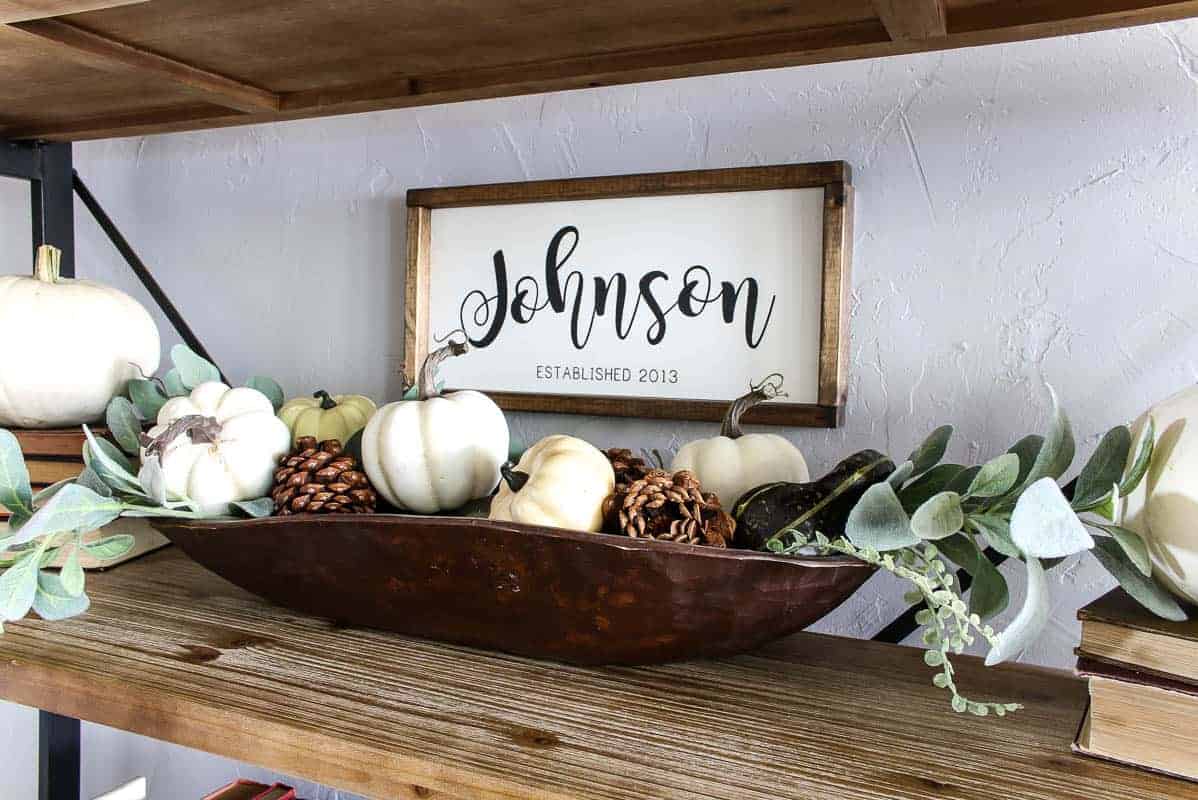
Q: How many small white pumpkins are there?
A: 4